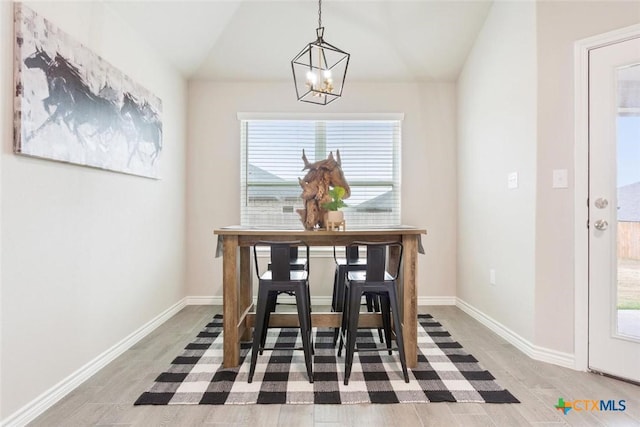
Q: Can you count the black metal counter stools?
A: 4